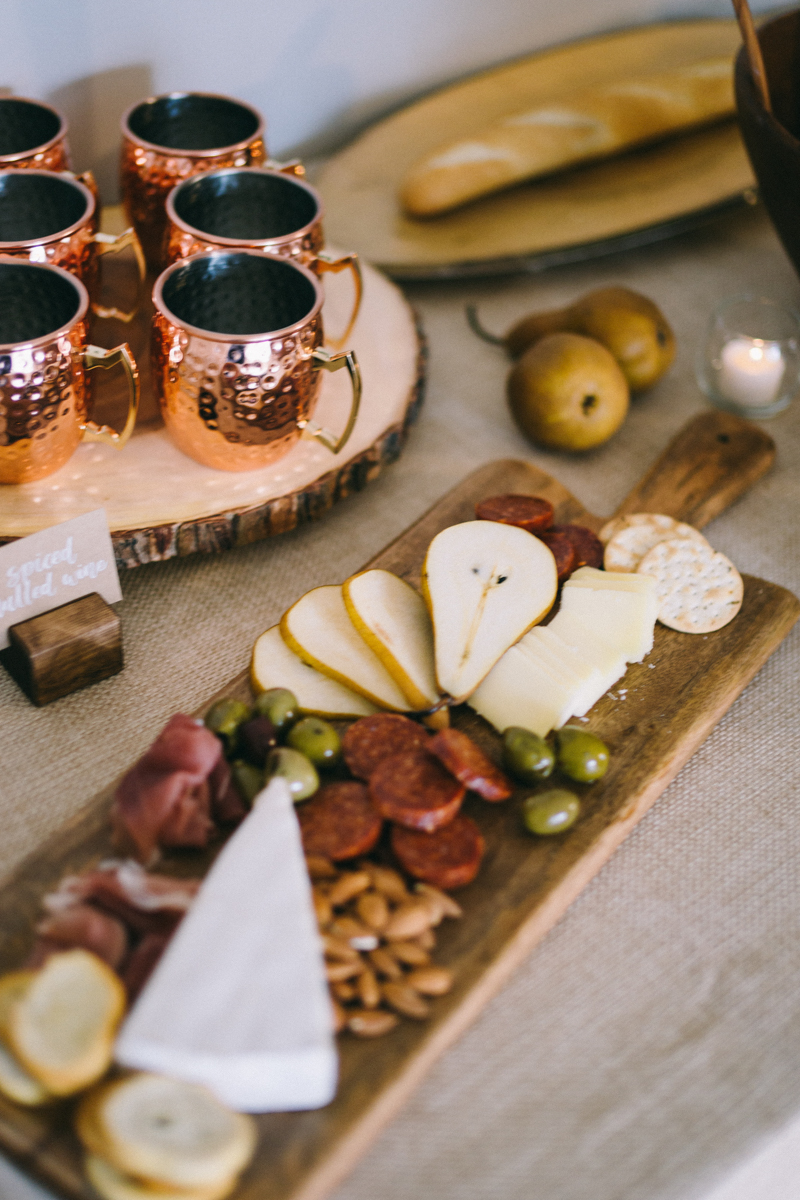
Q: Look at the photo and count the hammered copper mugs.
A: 6